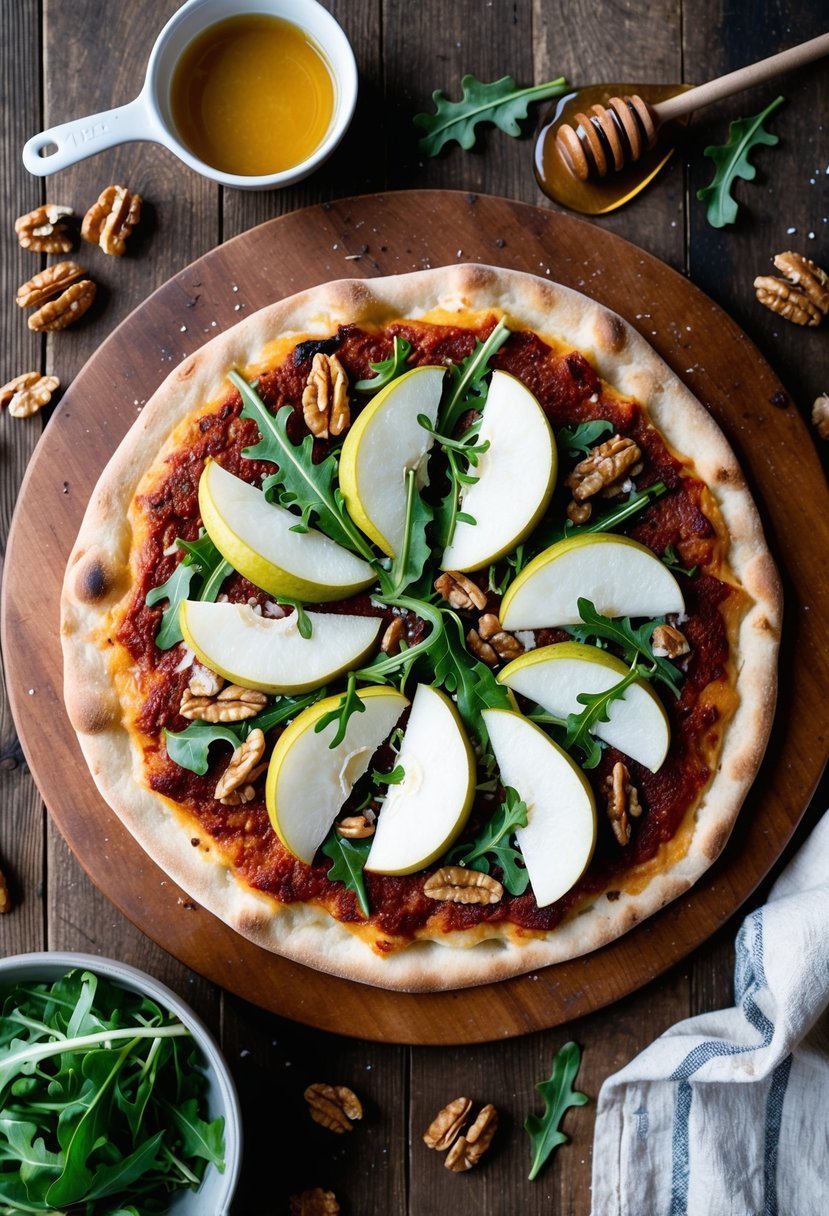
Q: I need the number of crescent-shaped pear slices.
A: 9